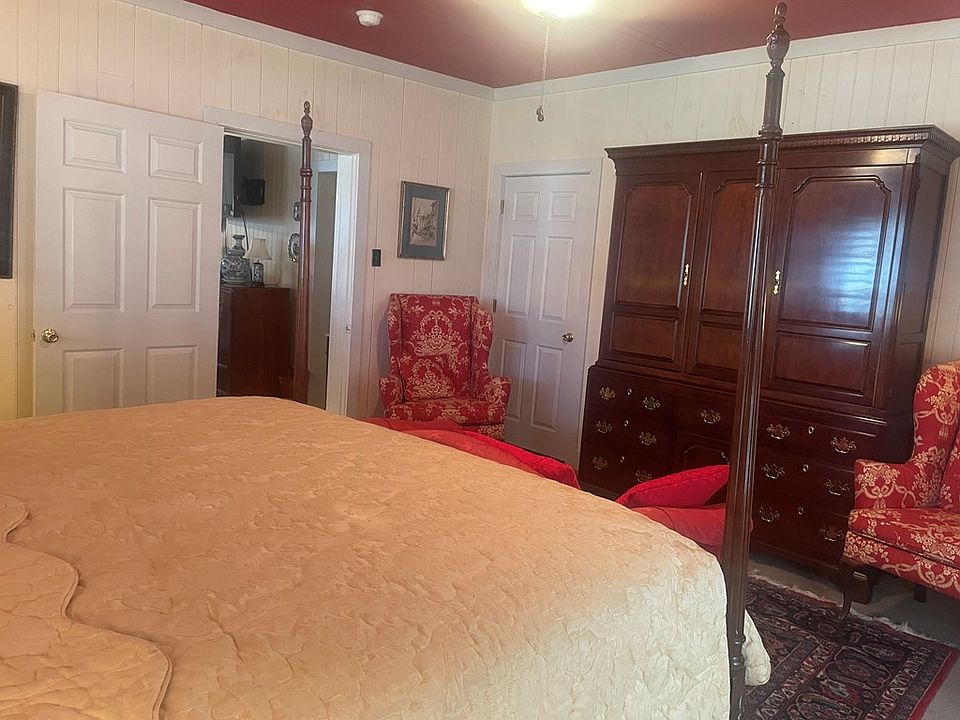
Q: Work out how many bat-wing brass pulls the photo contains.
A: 13